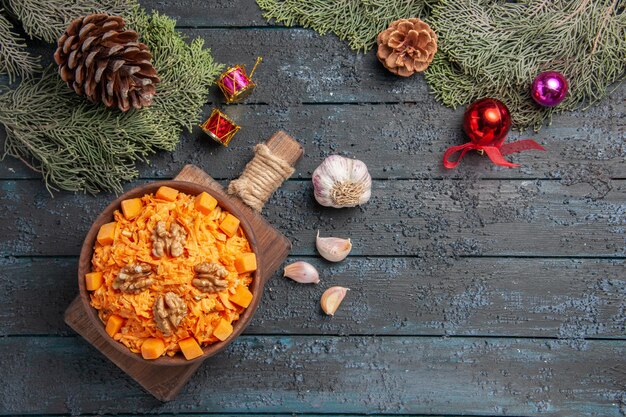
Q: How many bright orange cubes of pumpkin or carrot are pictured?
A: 12